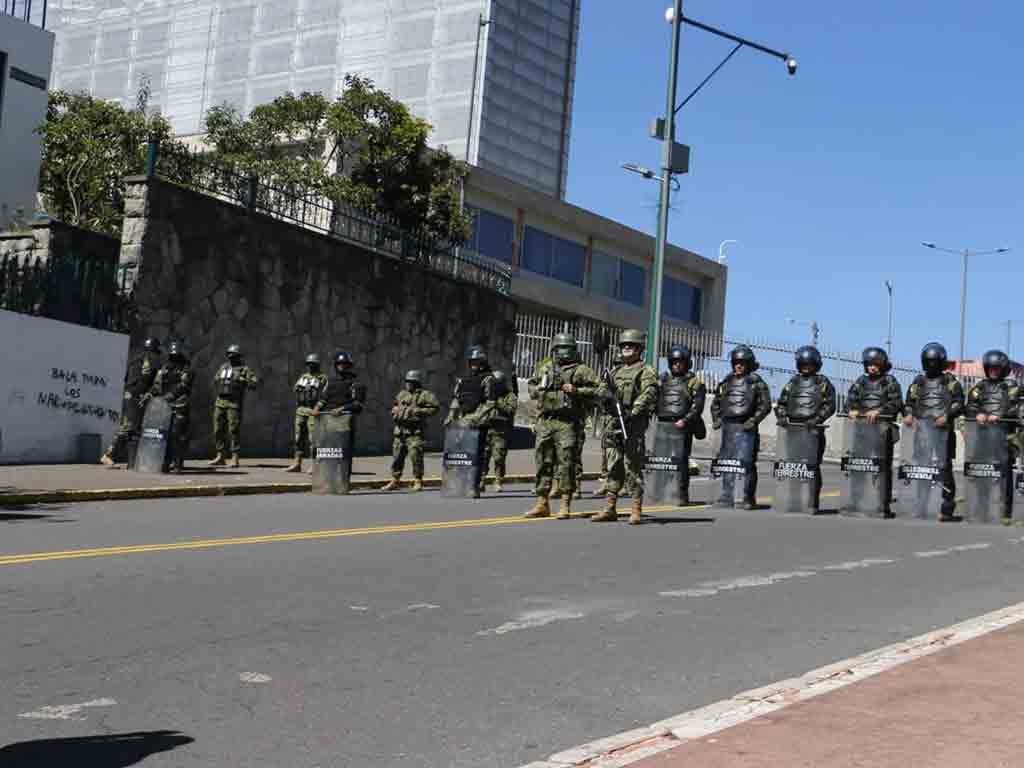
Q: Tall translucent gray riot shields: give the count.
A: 9